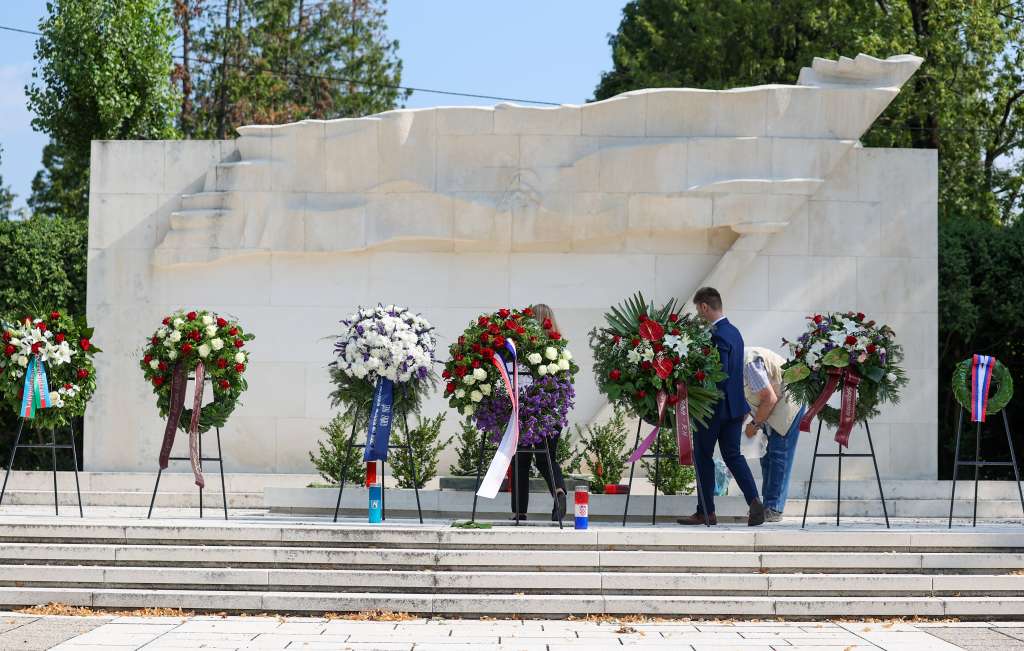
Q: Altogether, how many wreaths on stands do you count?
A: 7